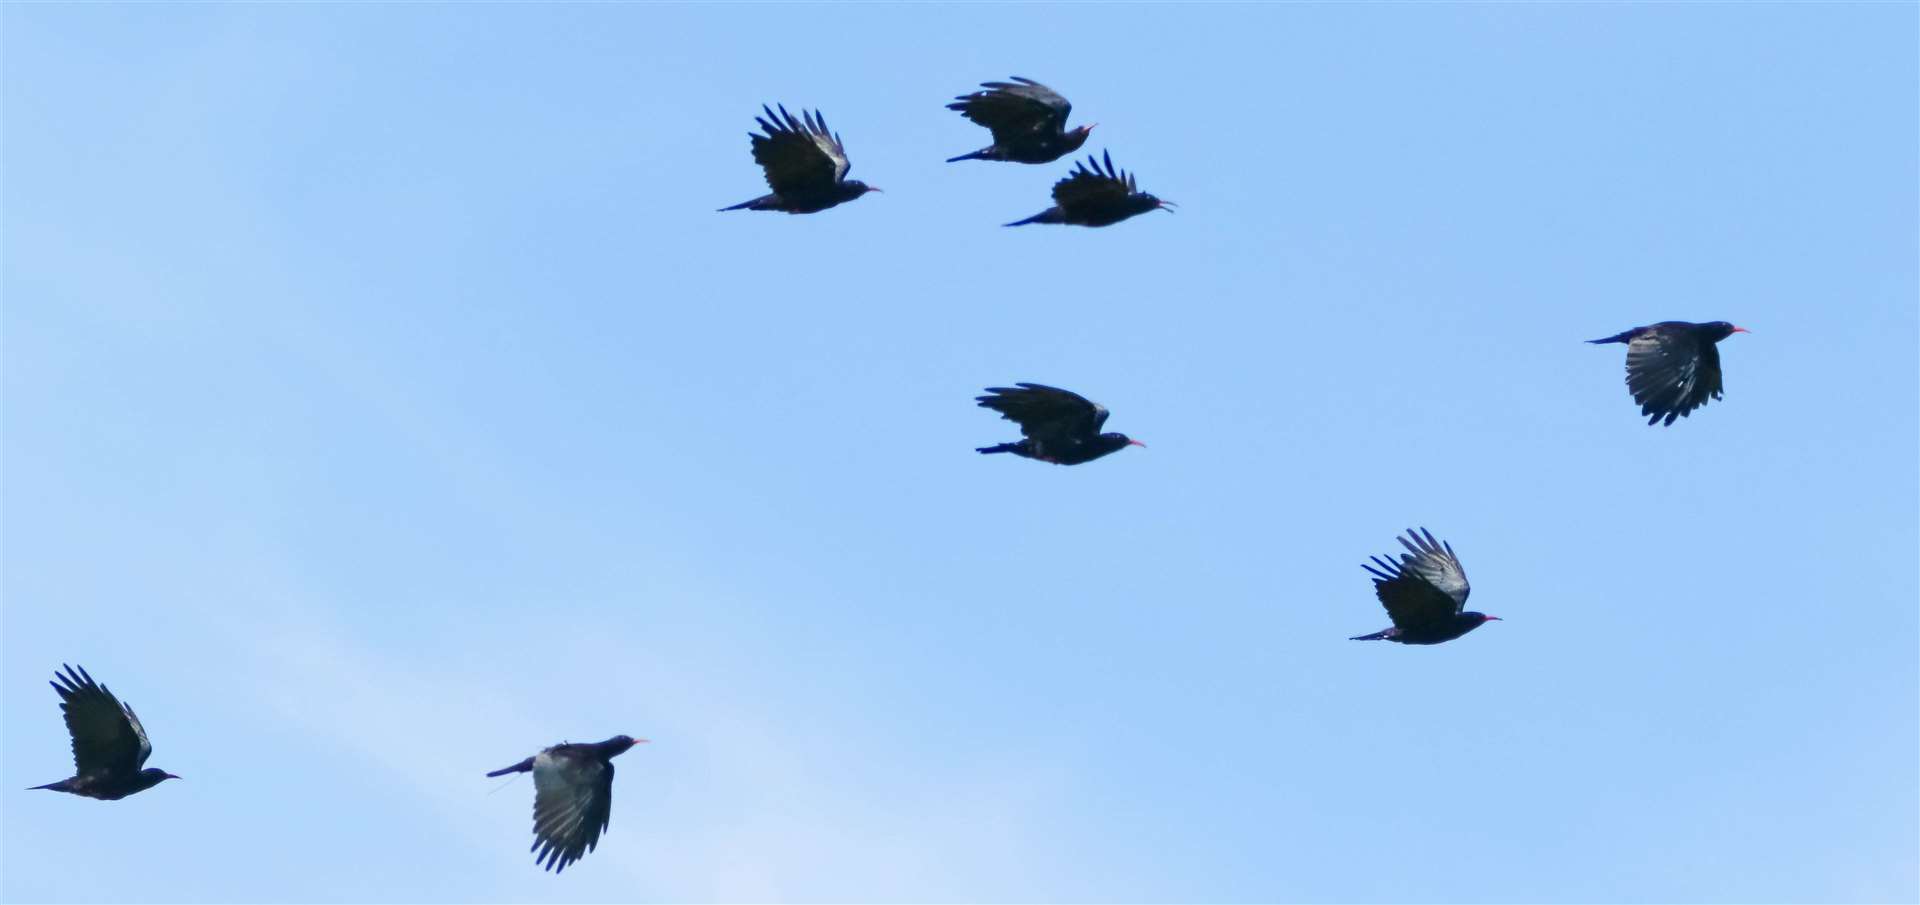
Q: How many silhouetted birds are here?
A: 8